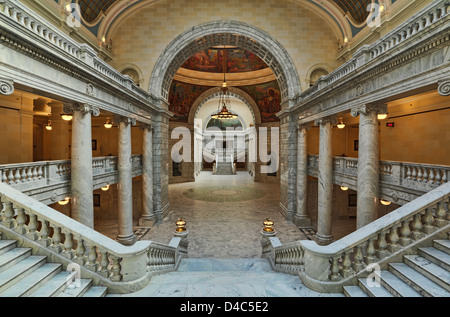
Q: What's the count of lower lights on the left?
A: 2